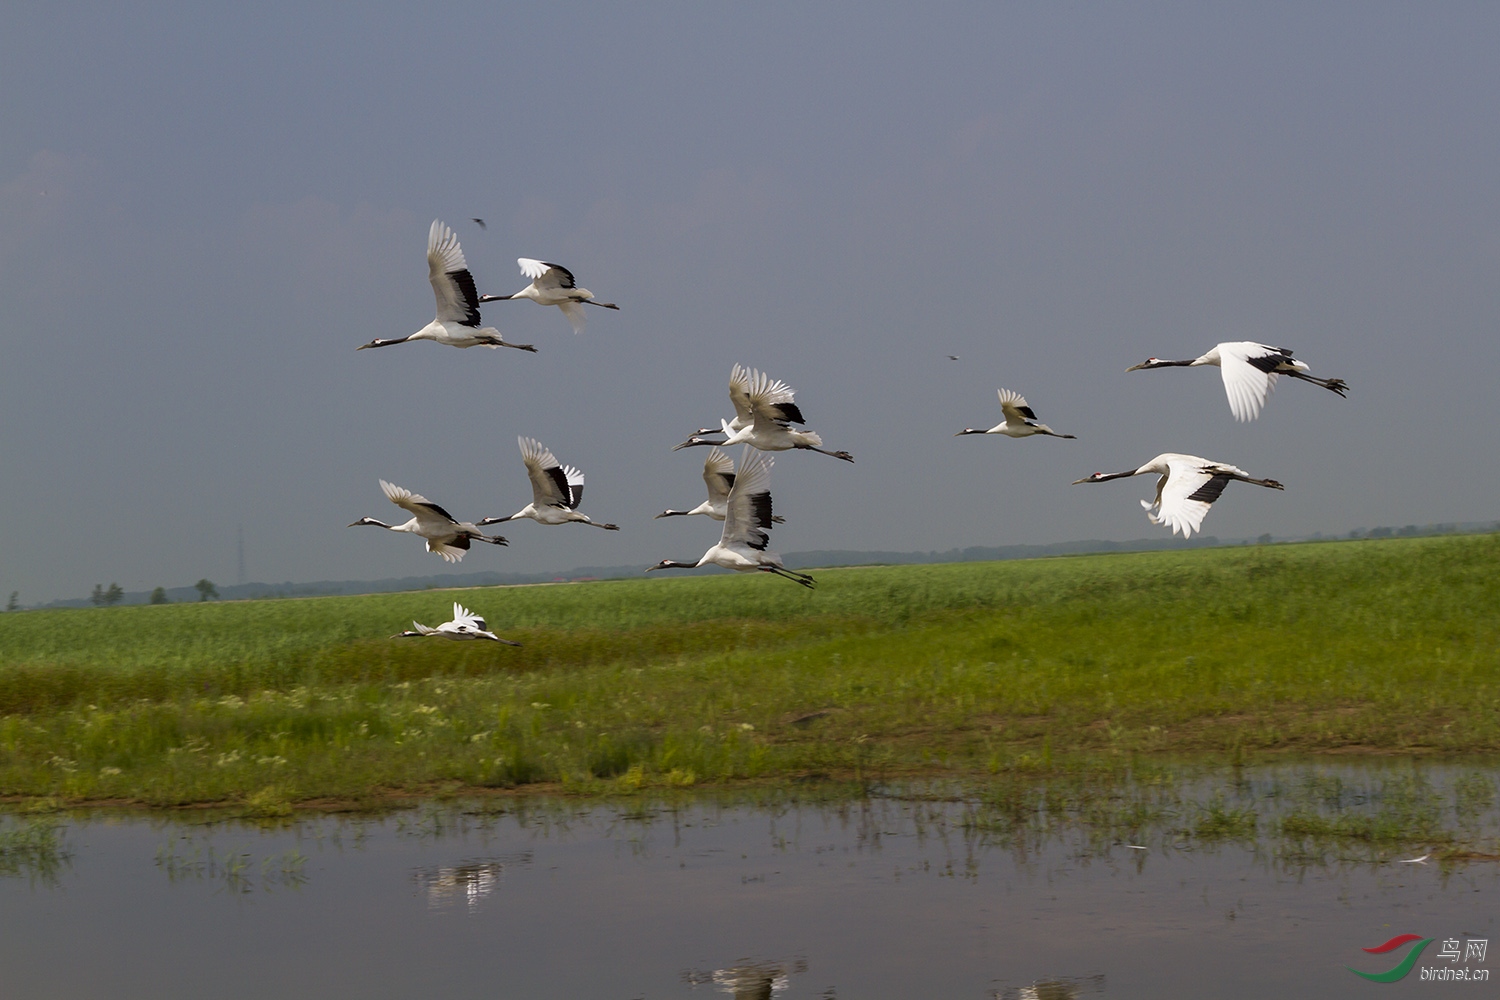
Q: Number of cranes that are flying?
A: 12